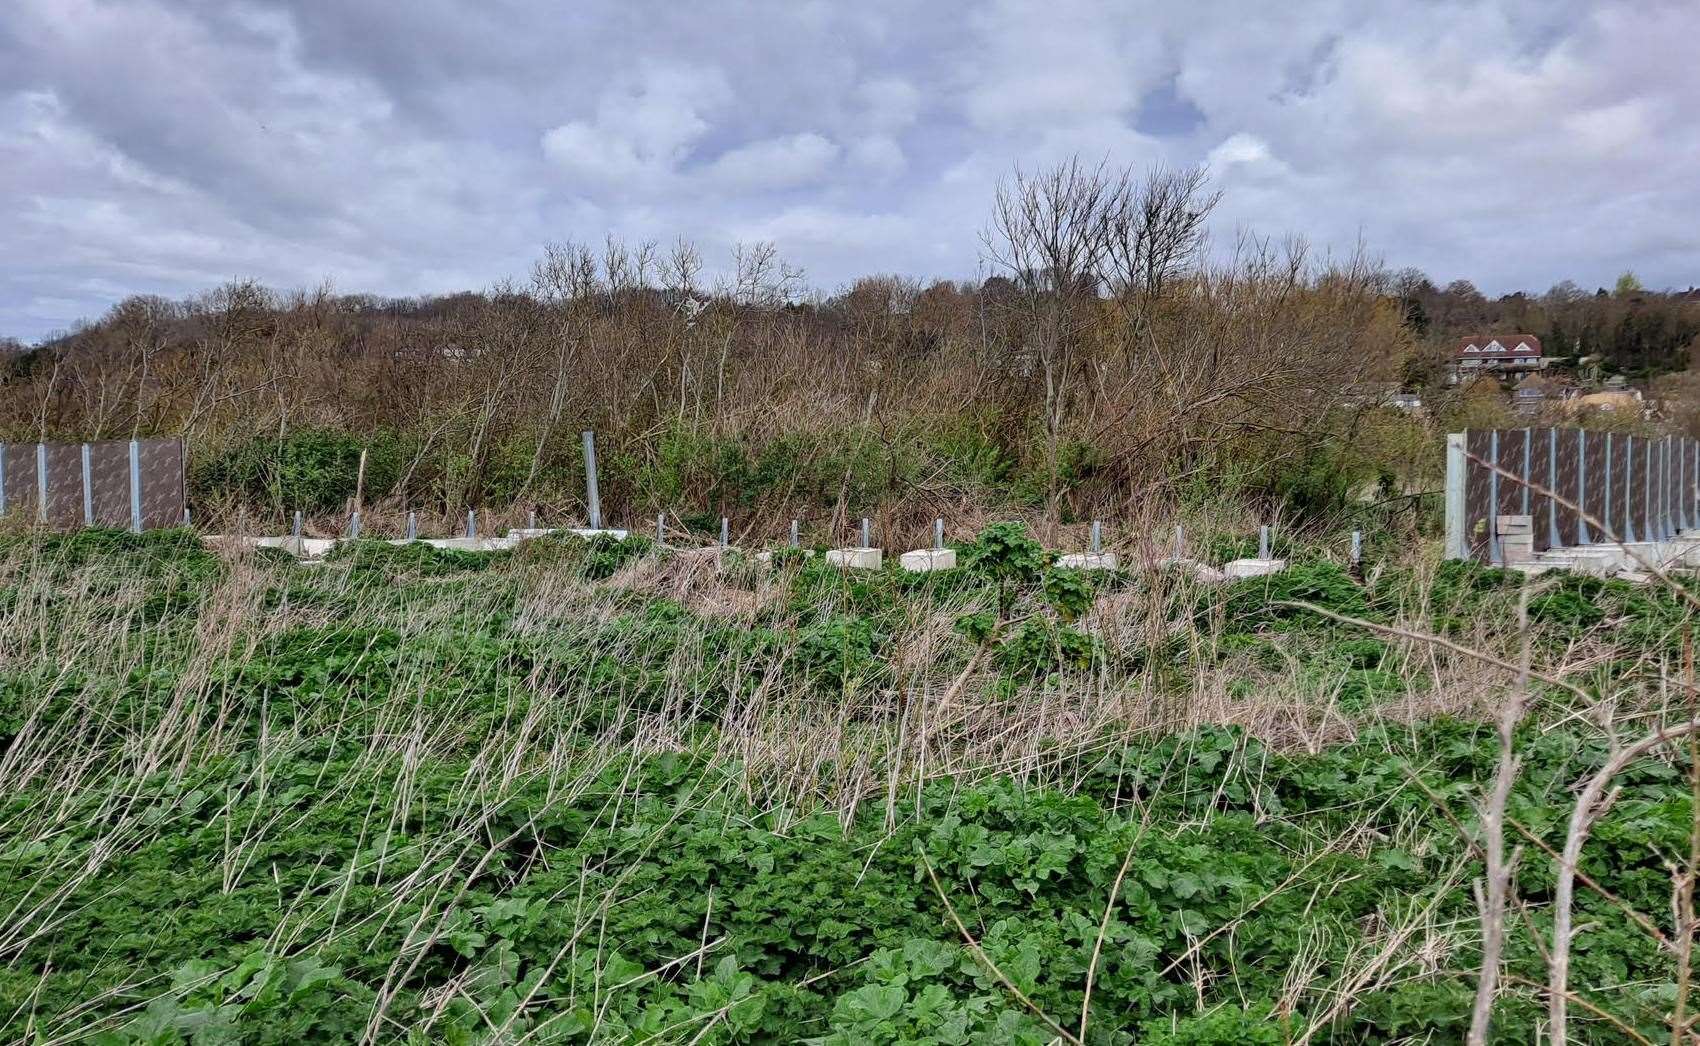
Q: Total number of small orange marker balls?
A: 0